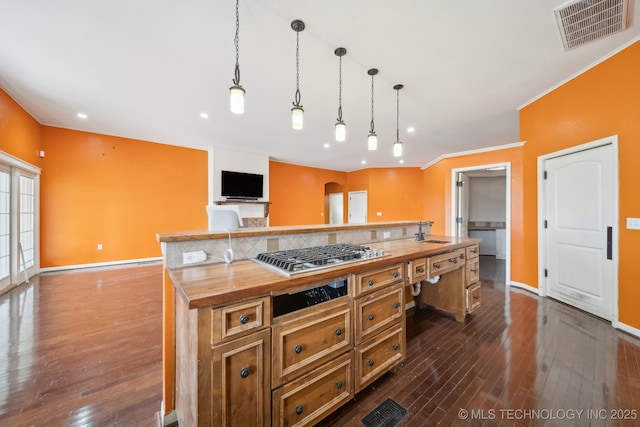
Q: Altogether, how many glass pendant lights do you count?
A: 5